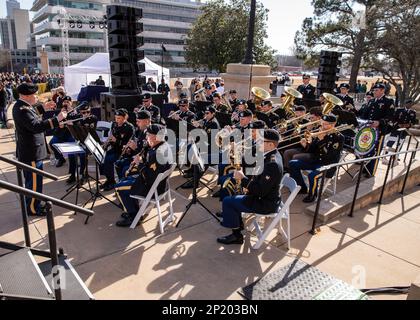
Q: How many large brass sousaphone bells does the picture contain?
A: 3